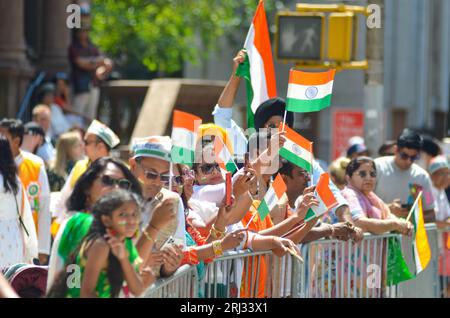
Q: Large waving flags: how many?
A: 1